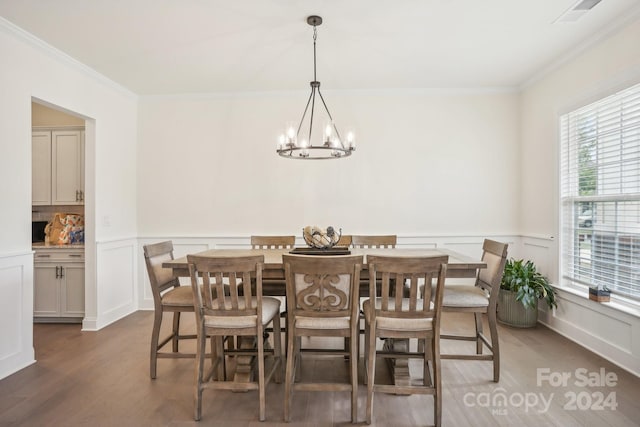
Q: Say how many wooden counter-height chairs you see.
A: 8